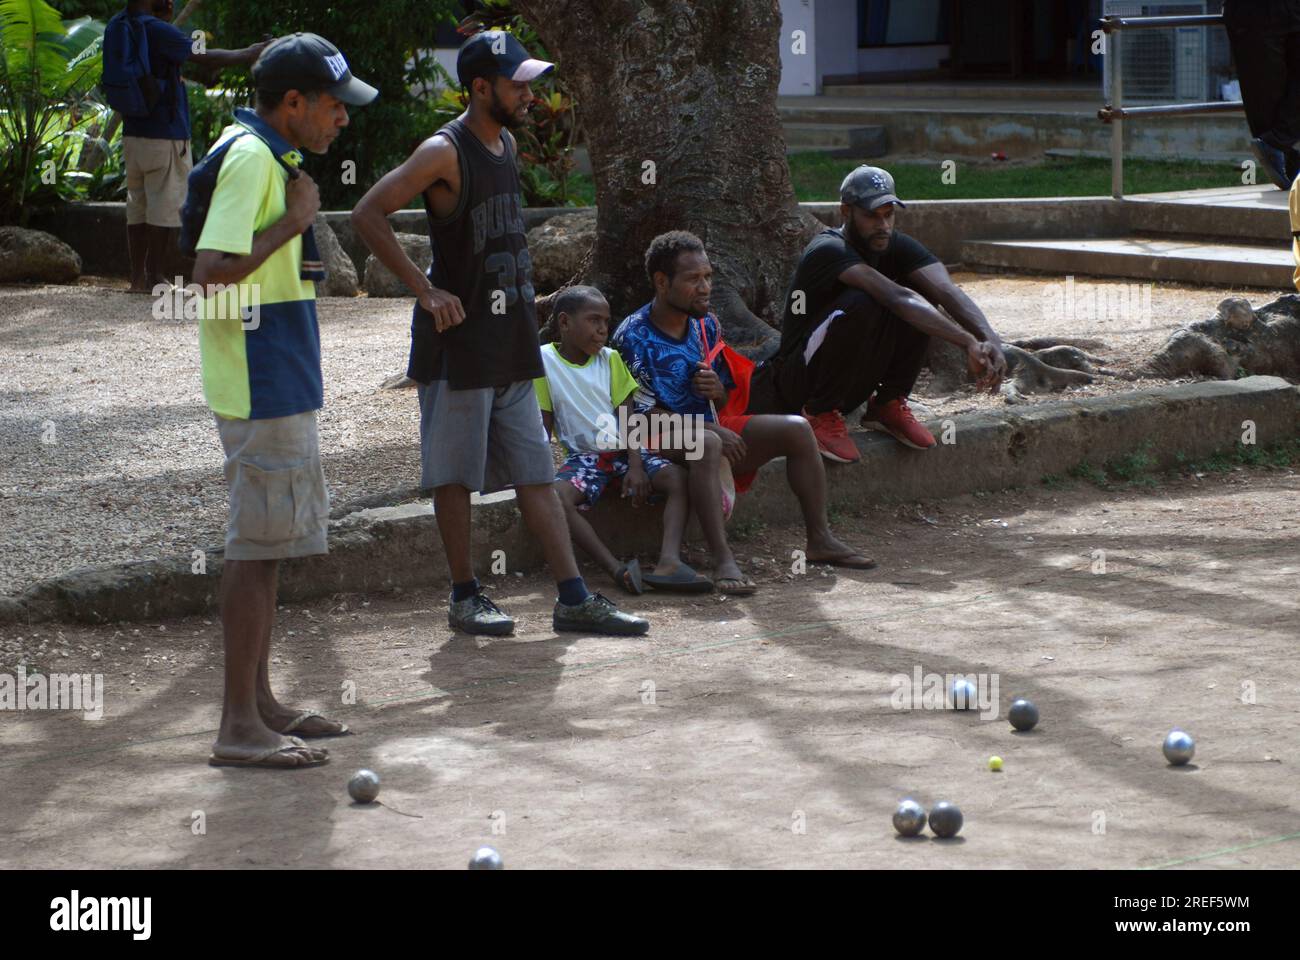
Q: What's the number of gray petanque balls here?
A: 7